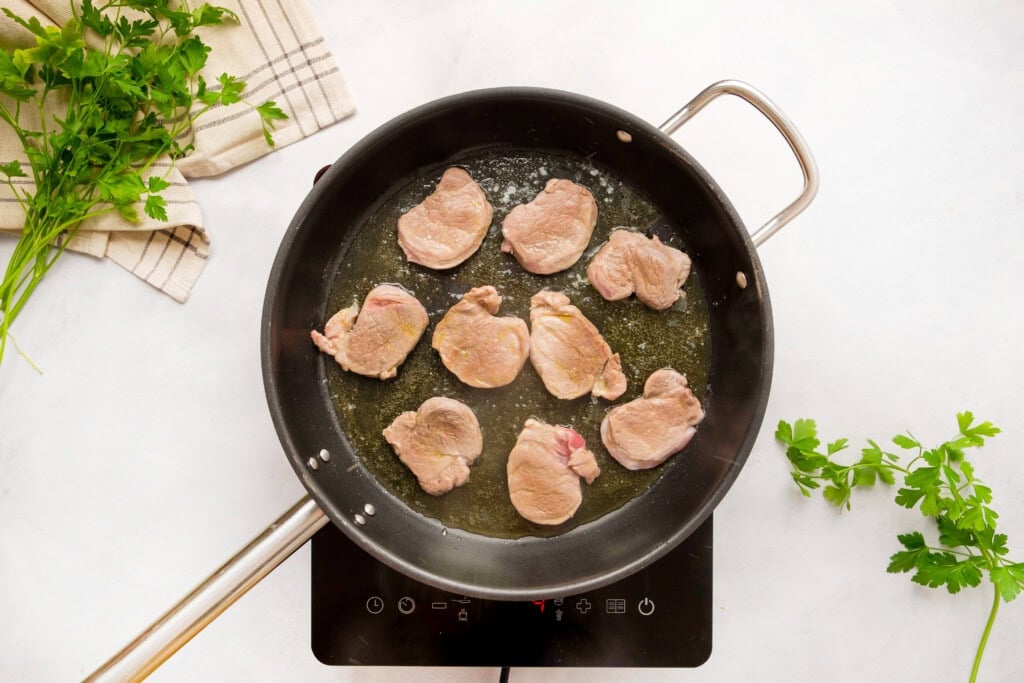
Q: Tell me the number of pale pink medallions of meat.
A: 9